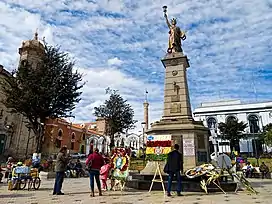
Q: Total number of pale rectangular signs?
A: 1